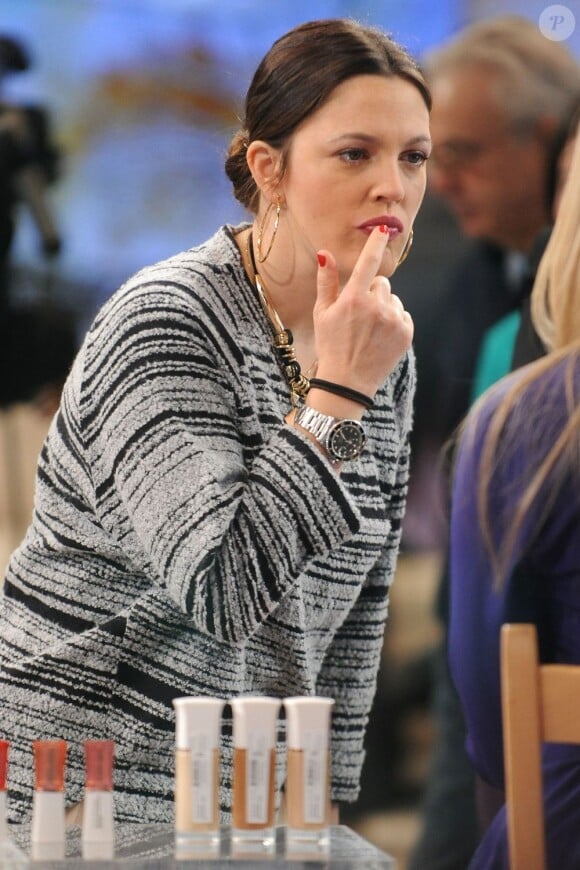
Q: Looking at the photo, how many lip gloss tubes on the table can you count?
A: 3